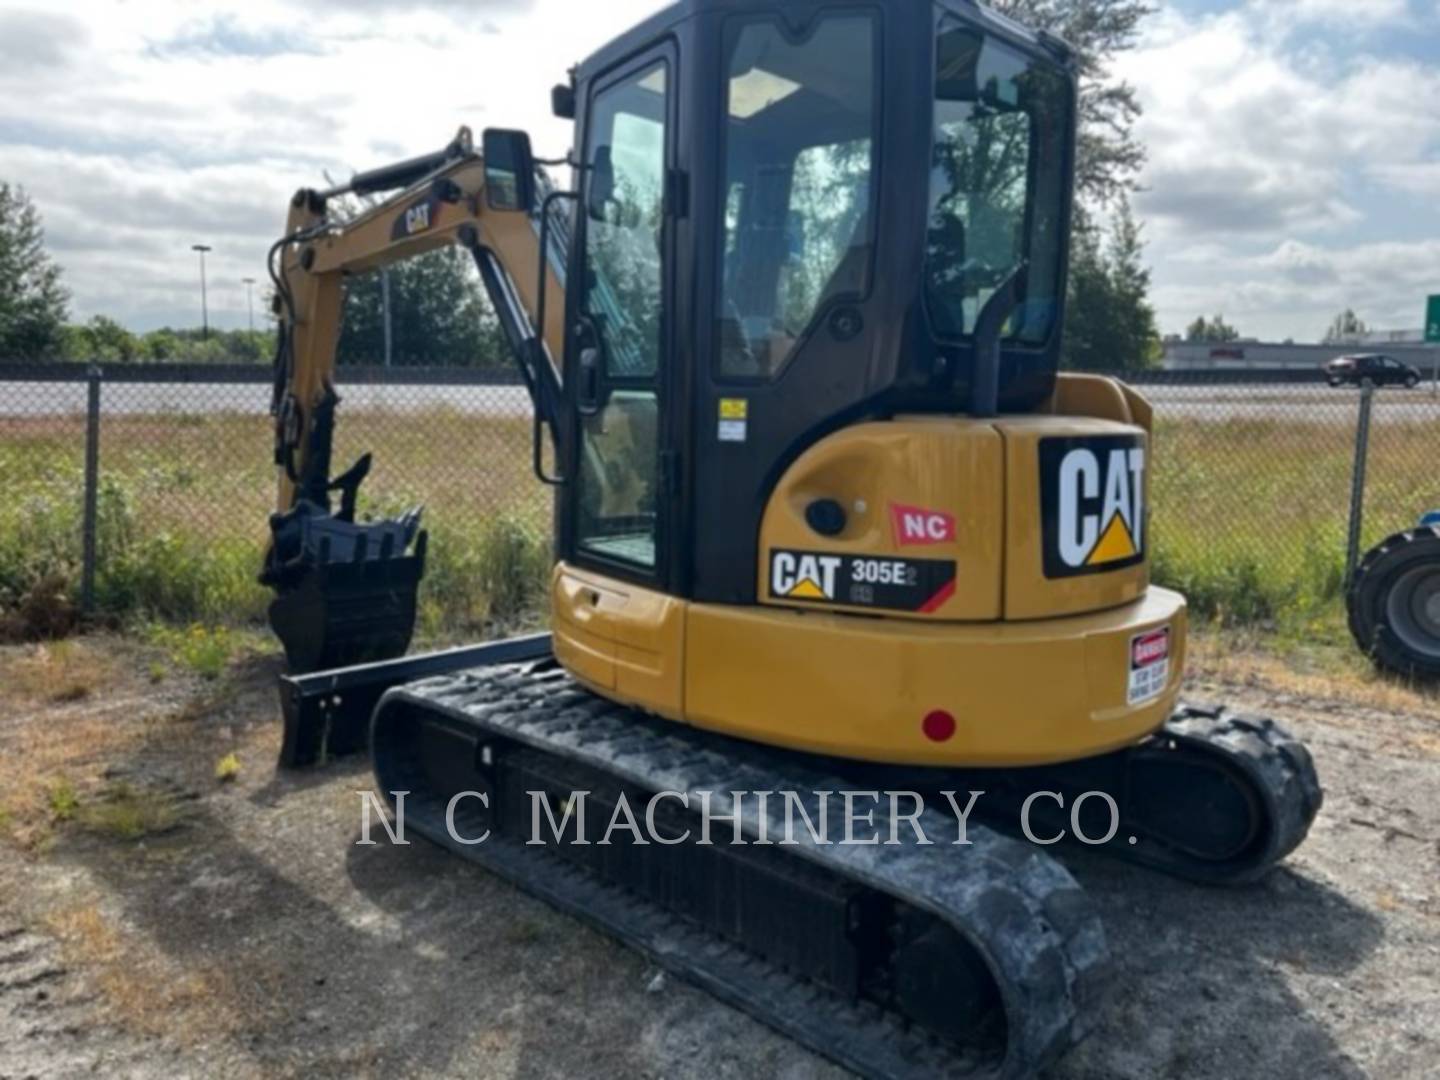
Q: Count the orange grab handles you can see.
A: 0